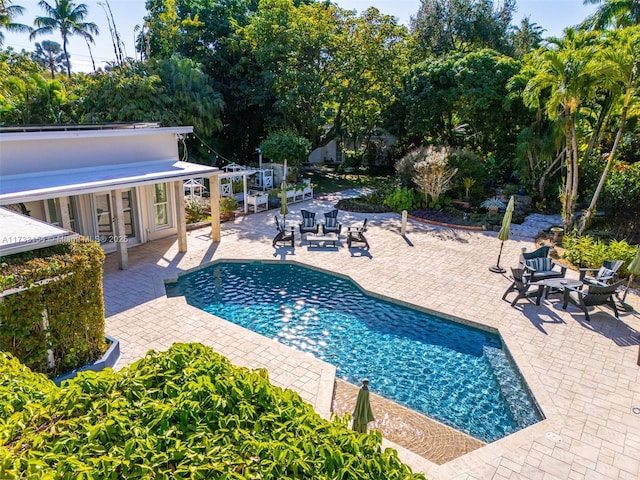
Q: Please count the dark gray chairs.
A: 8